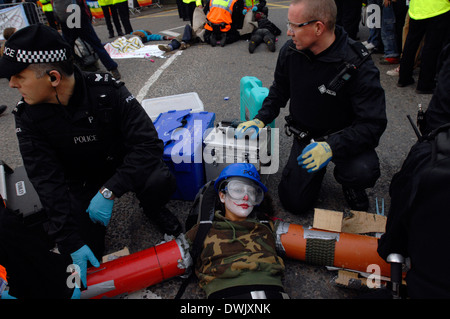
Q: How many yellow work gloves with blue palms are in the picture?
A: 2